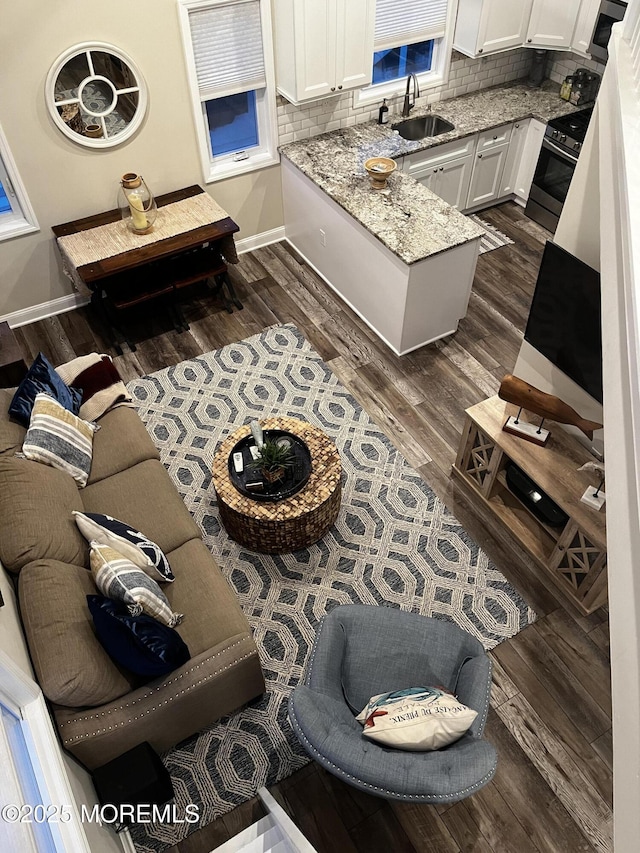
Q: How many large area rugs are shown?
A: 1